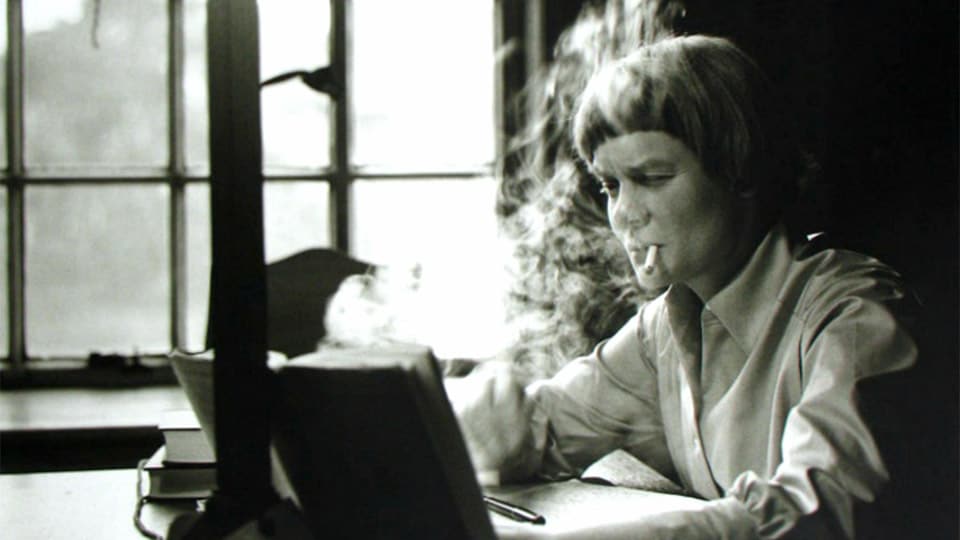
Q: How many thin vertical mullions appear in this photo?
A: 3